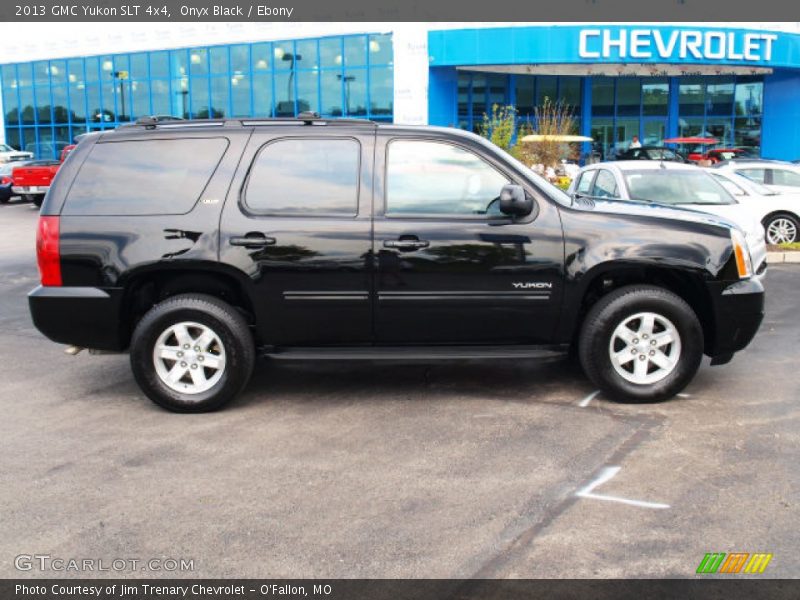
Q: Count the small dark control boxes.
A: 0